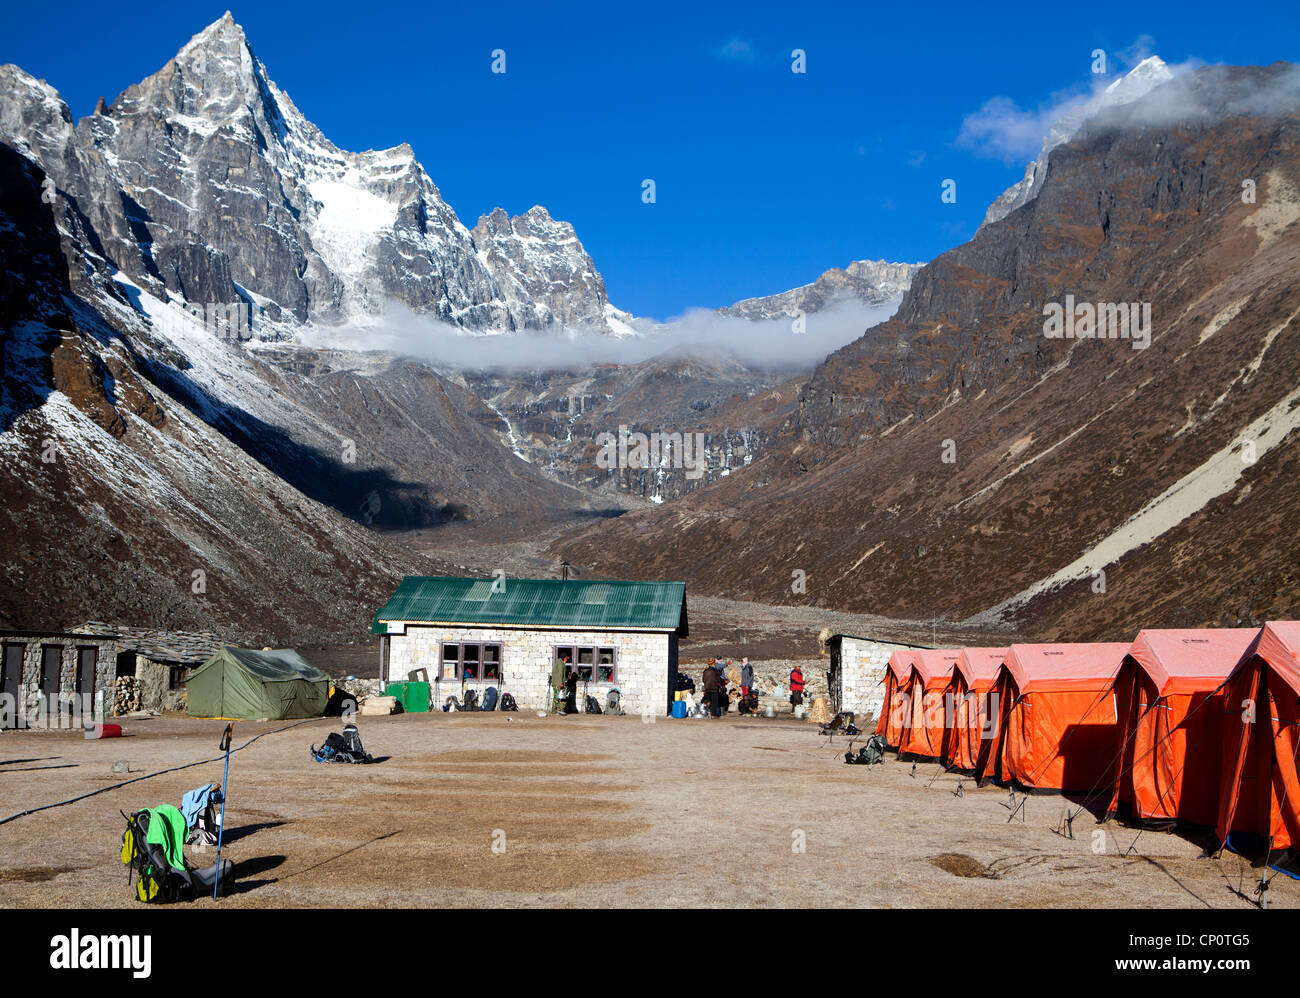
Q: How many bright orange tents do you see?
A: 6